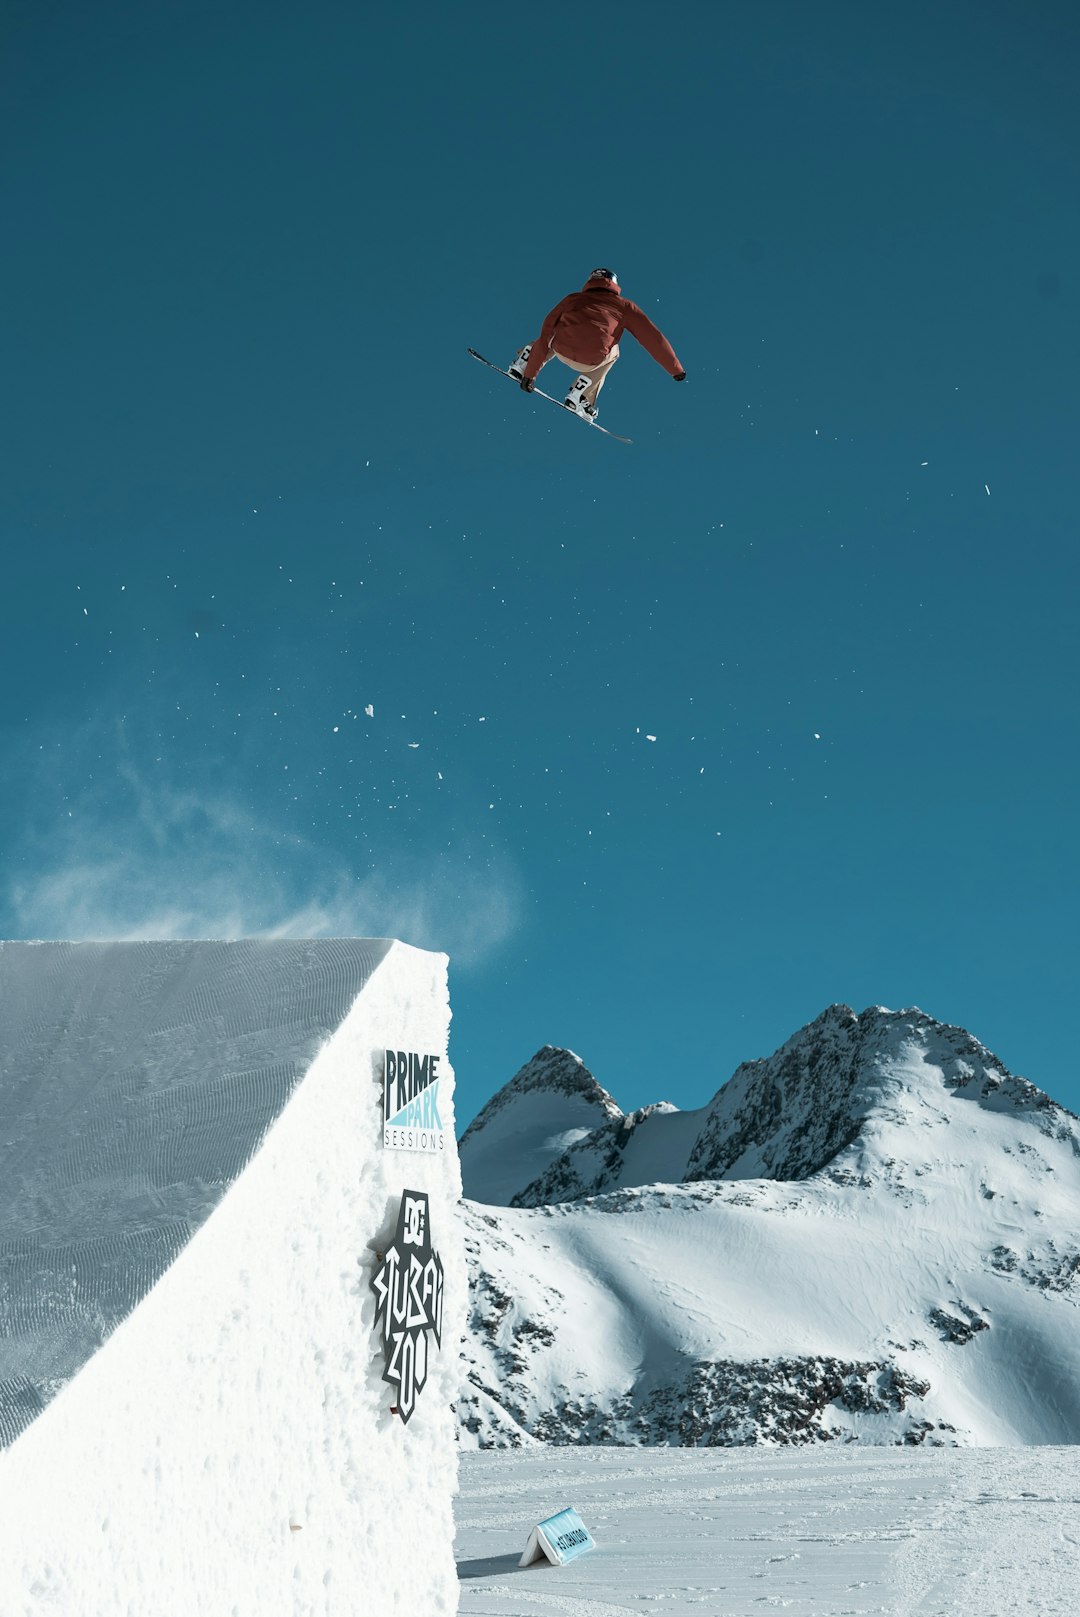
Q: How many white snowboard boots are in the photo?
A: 2